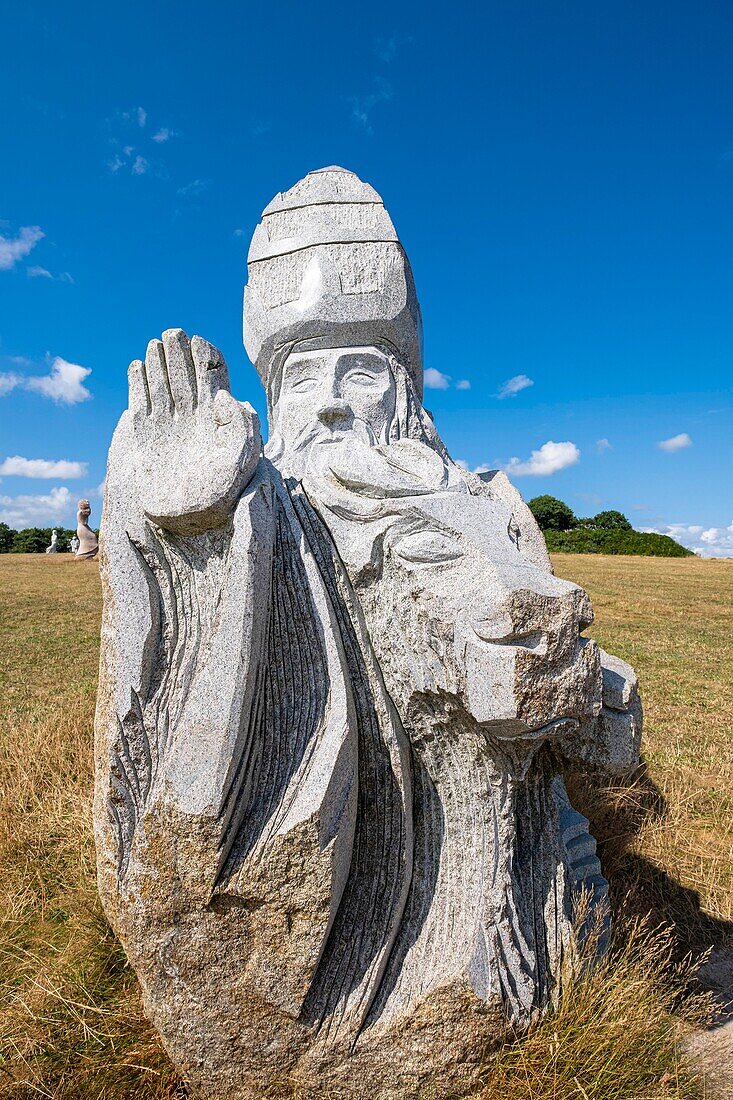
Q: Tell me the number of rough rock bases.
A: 1